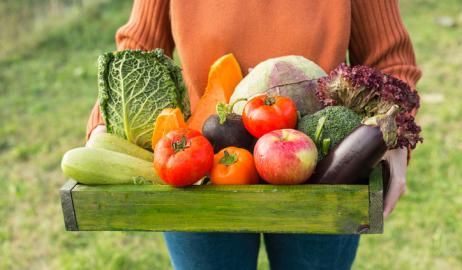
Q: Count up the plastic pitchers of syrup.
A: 0